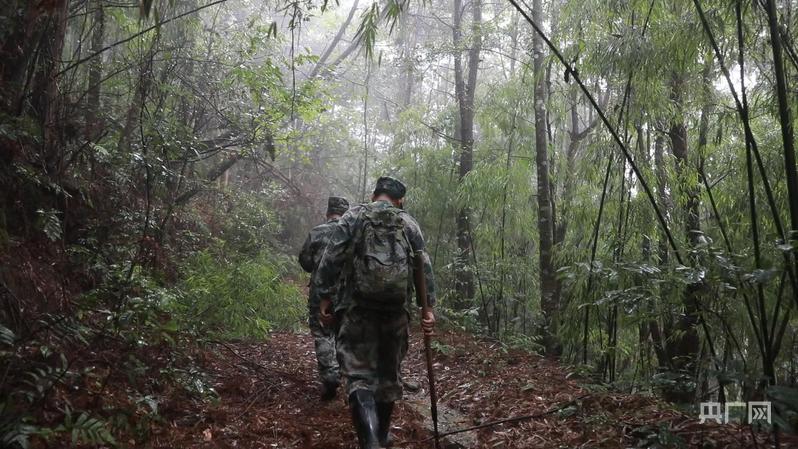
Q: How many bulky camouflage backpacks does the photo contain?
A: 1